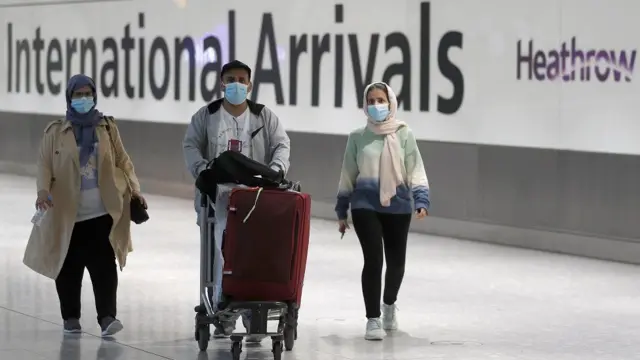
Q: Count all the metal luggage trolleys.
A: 1